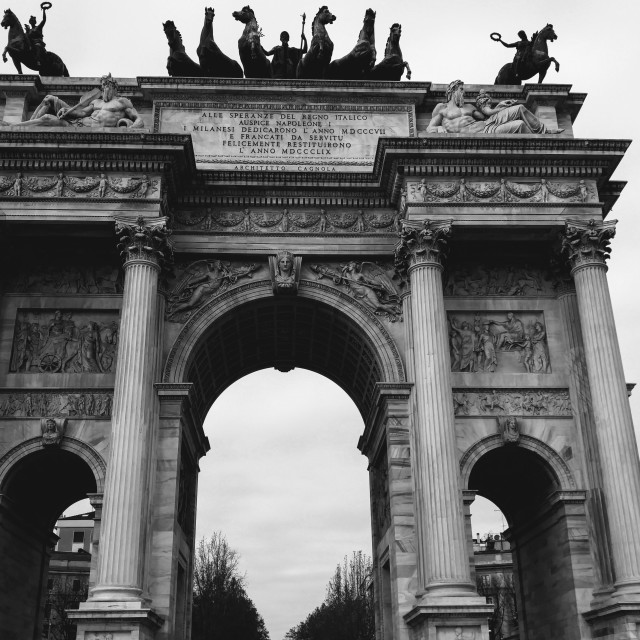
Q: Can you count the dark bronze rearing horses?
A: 8